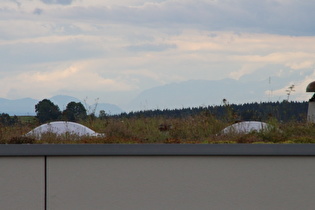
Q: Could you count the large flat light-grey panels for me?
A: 2